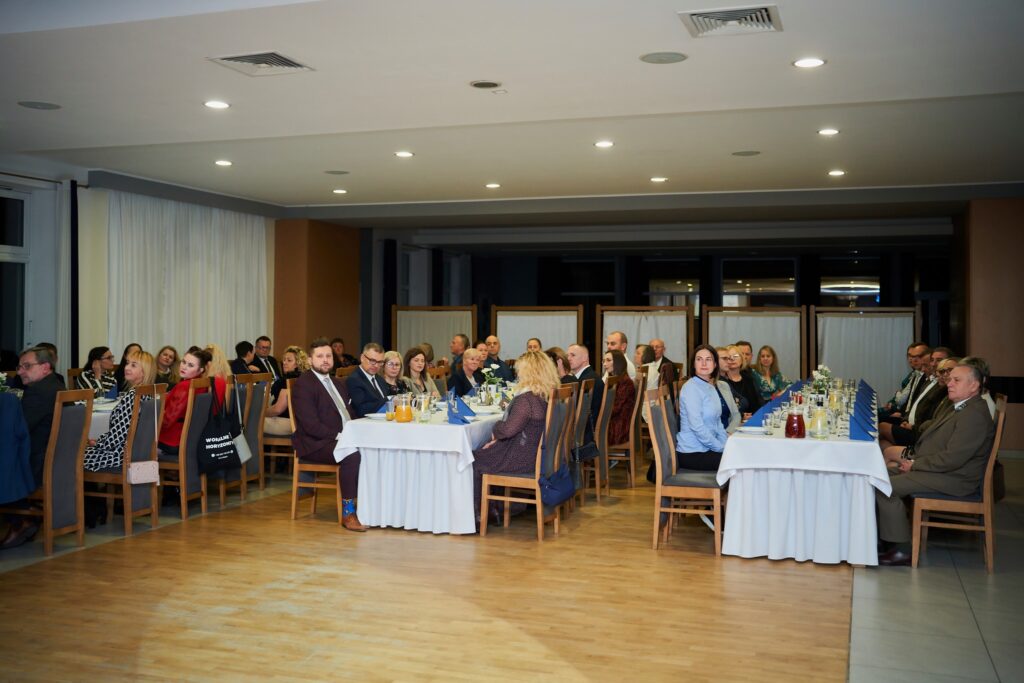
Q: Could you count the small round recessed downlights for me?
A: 10